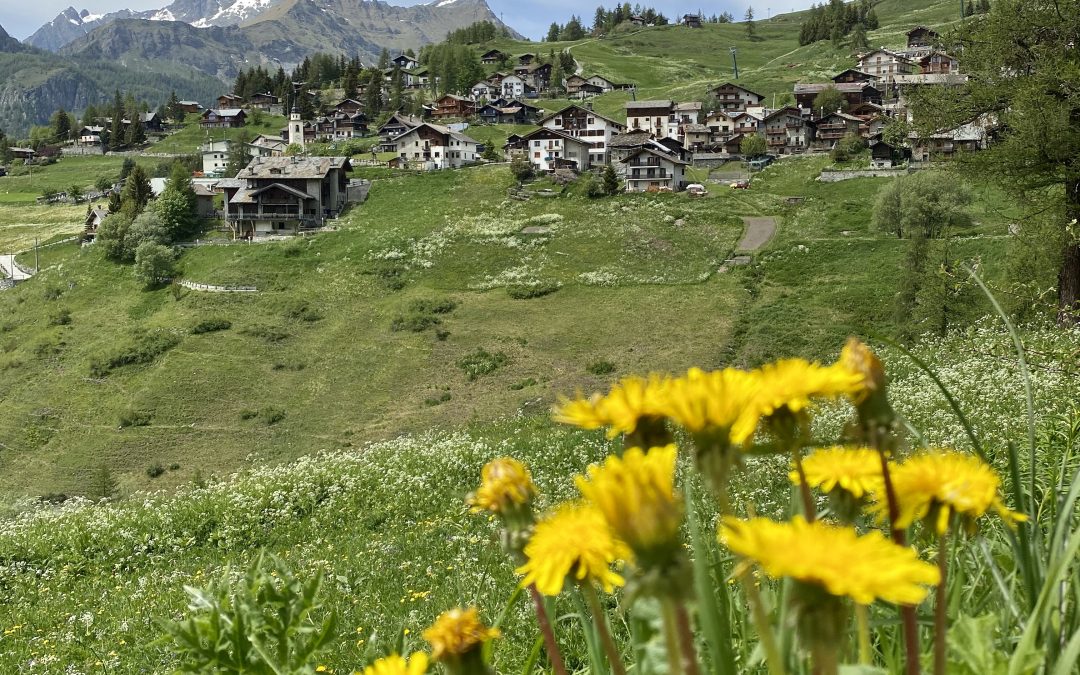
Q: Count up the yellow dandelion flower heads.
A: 12